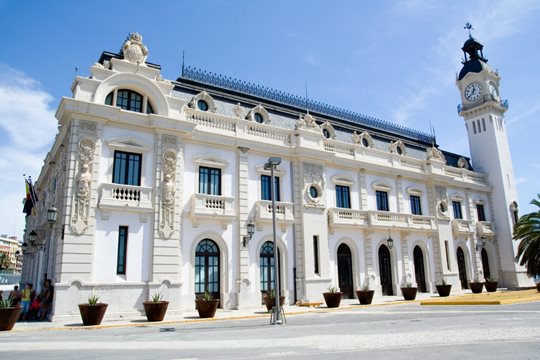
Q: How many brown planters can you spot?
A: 11